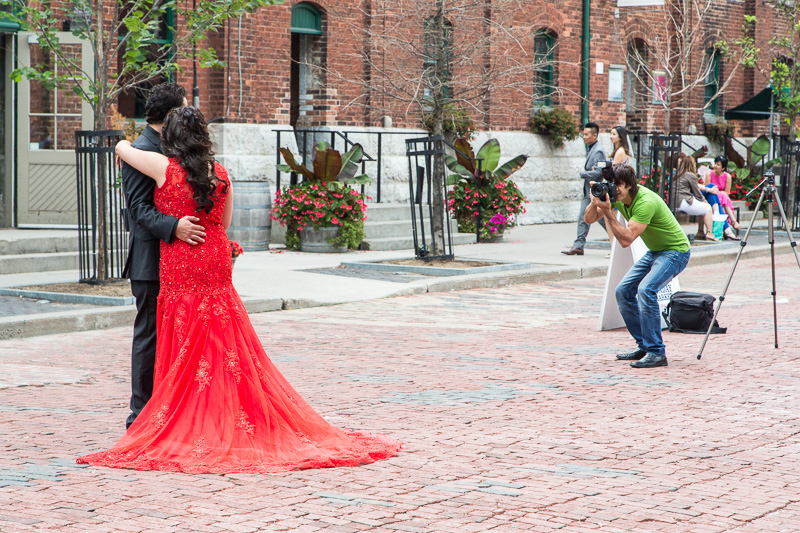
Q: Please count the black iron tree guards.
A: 4